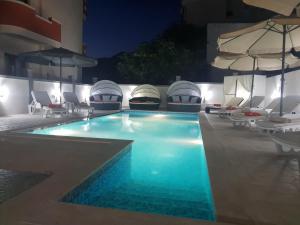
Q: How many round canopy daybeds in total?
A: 3